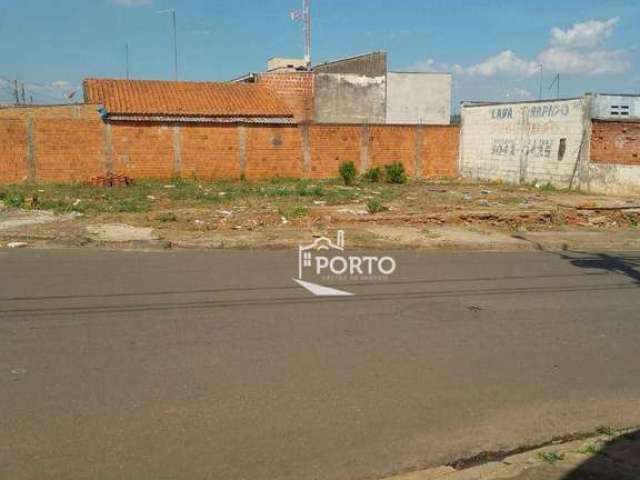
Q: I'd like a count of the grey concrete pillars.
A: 7